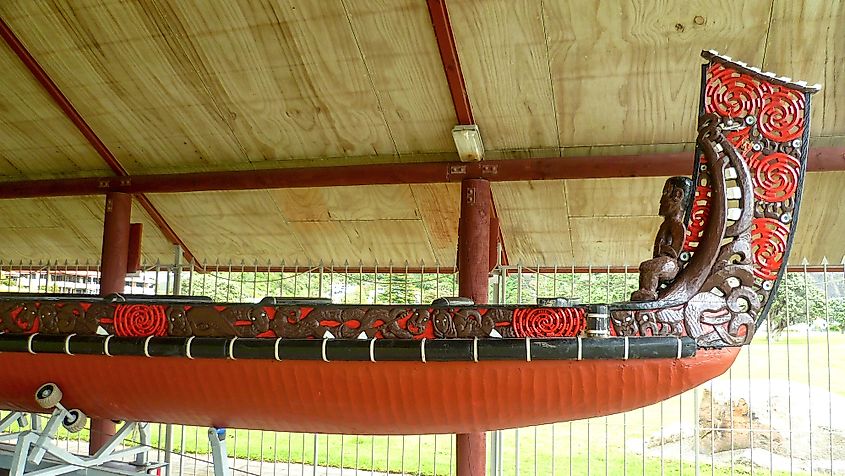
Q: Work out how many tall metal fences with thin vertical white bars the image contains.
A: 1